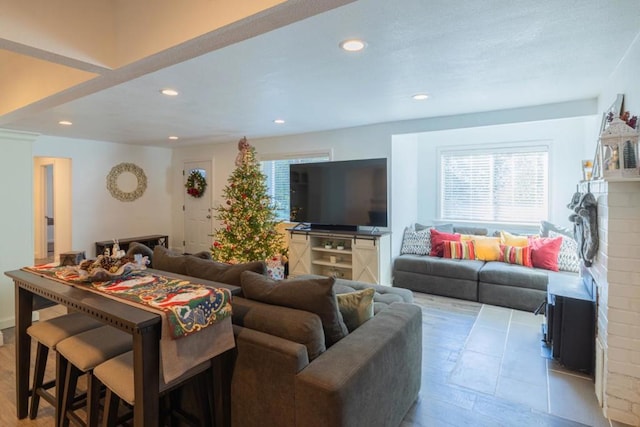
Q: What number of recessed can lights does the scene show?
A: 6